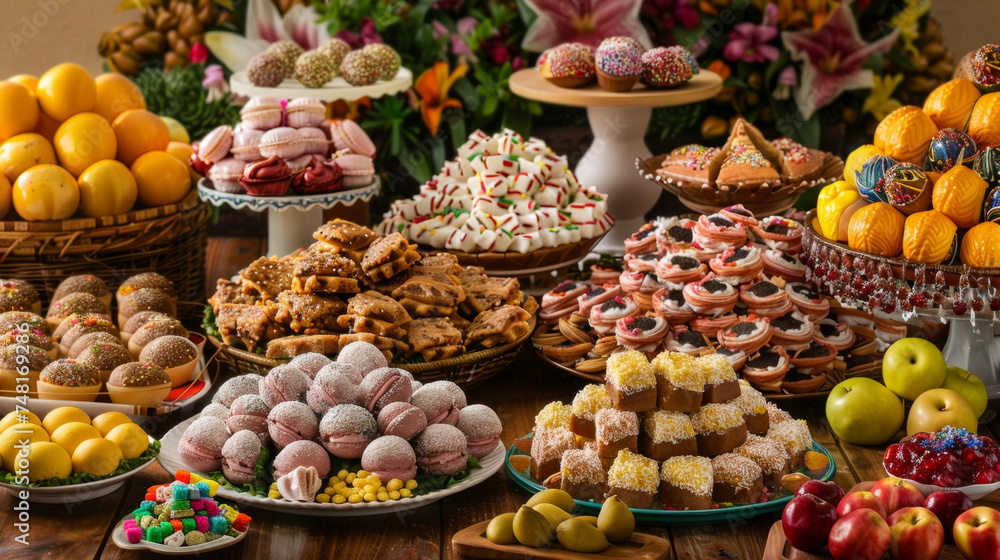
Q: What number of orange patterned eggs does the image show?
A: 7